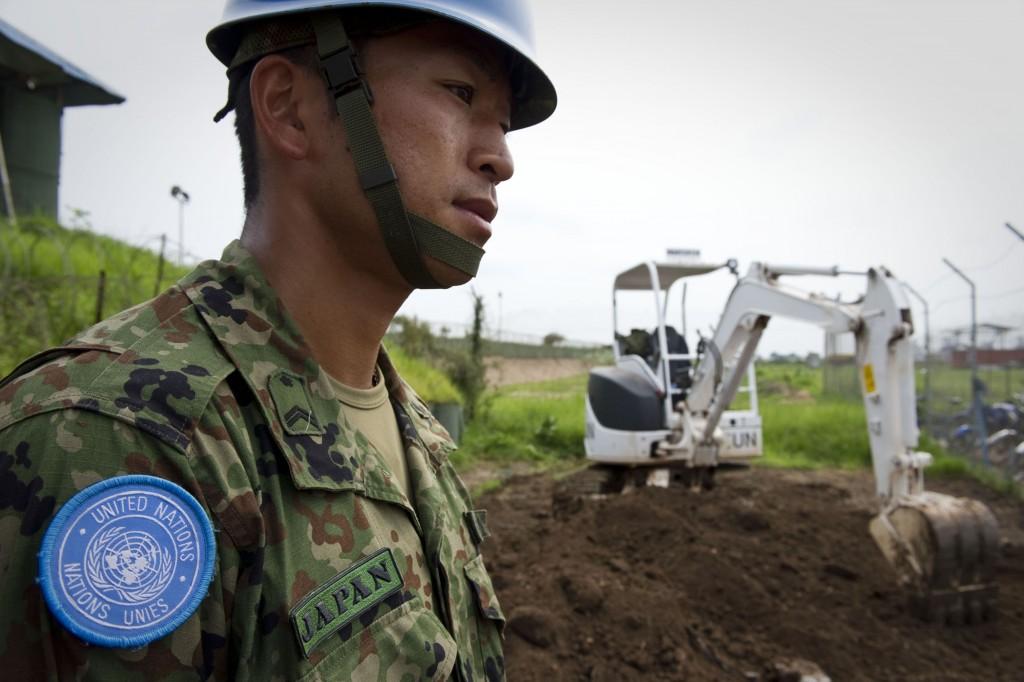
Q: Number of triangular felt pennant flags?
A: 0